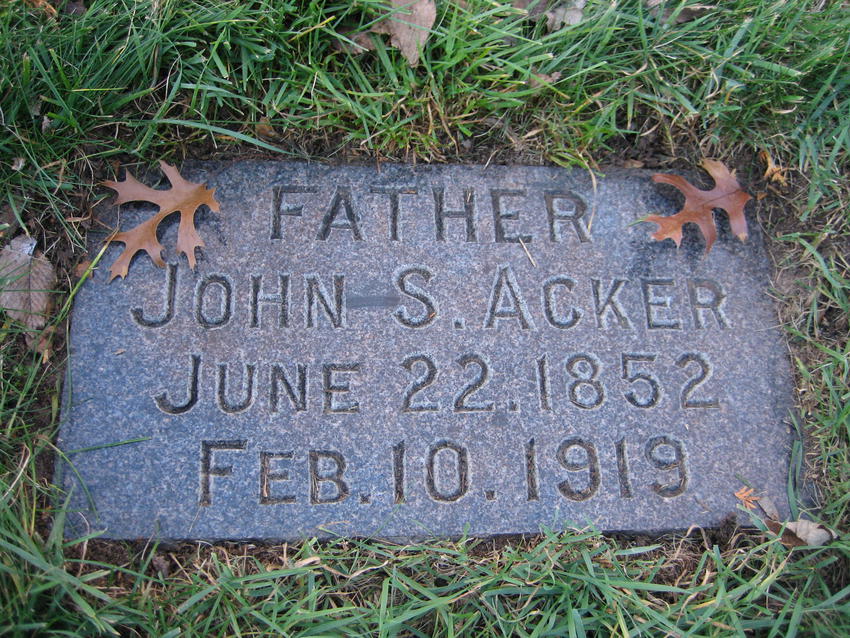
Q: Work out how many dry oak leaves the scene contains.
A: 2